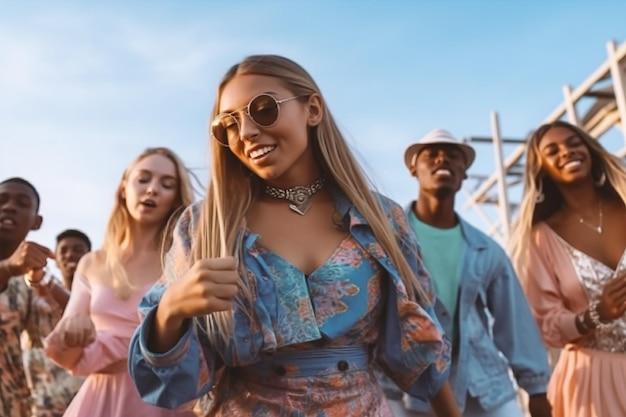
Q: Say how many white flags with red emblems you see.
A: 0